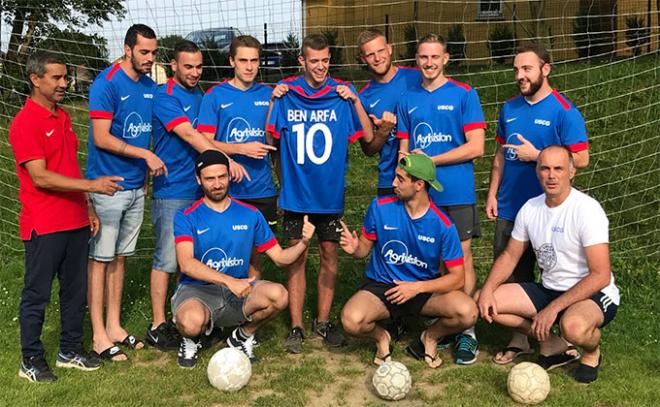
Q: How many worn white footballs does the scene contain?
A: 3